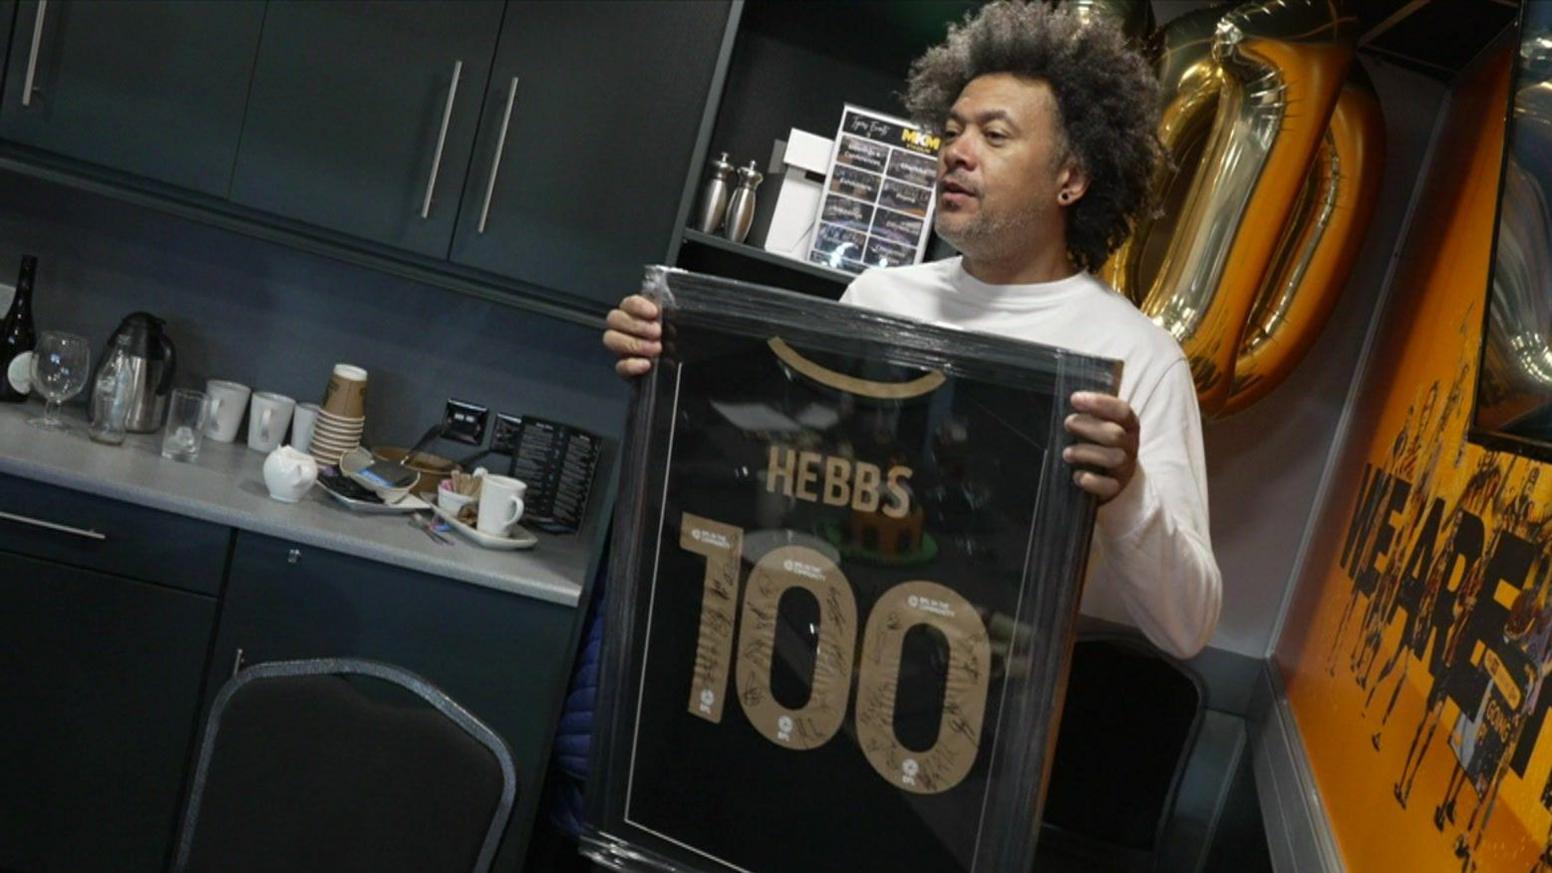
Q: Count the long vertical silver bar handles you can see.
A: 3